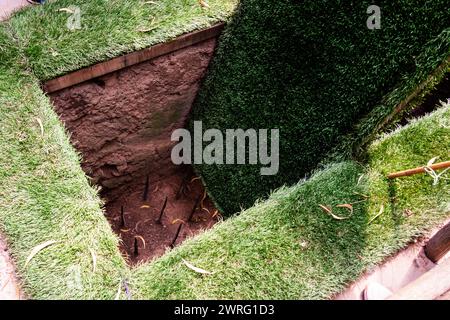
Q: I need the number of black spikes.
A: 7